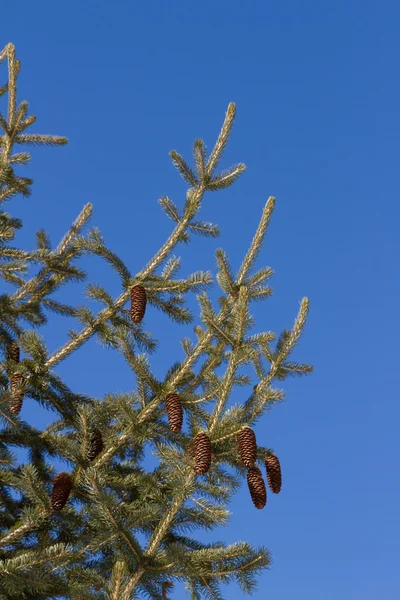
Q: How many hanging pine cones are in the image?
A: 10